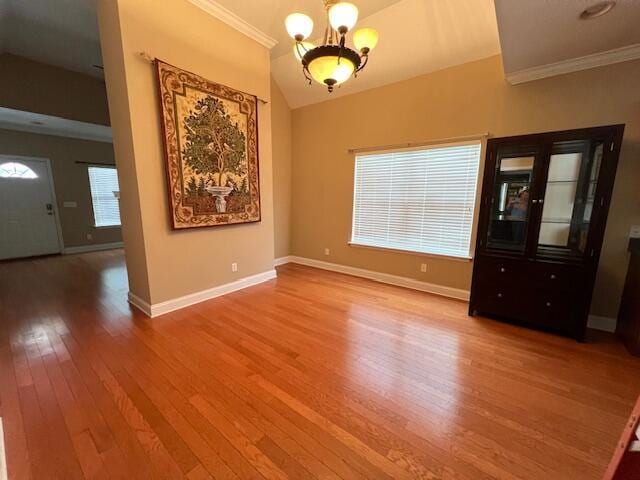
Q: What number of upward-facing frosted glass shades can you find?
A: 4